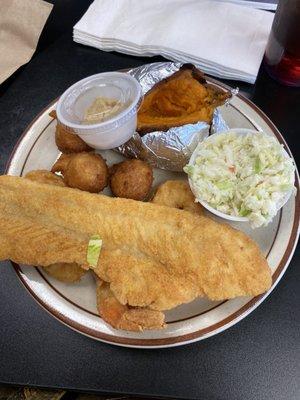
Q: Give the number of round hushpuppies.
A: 3